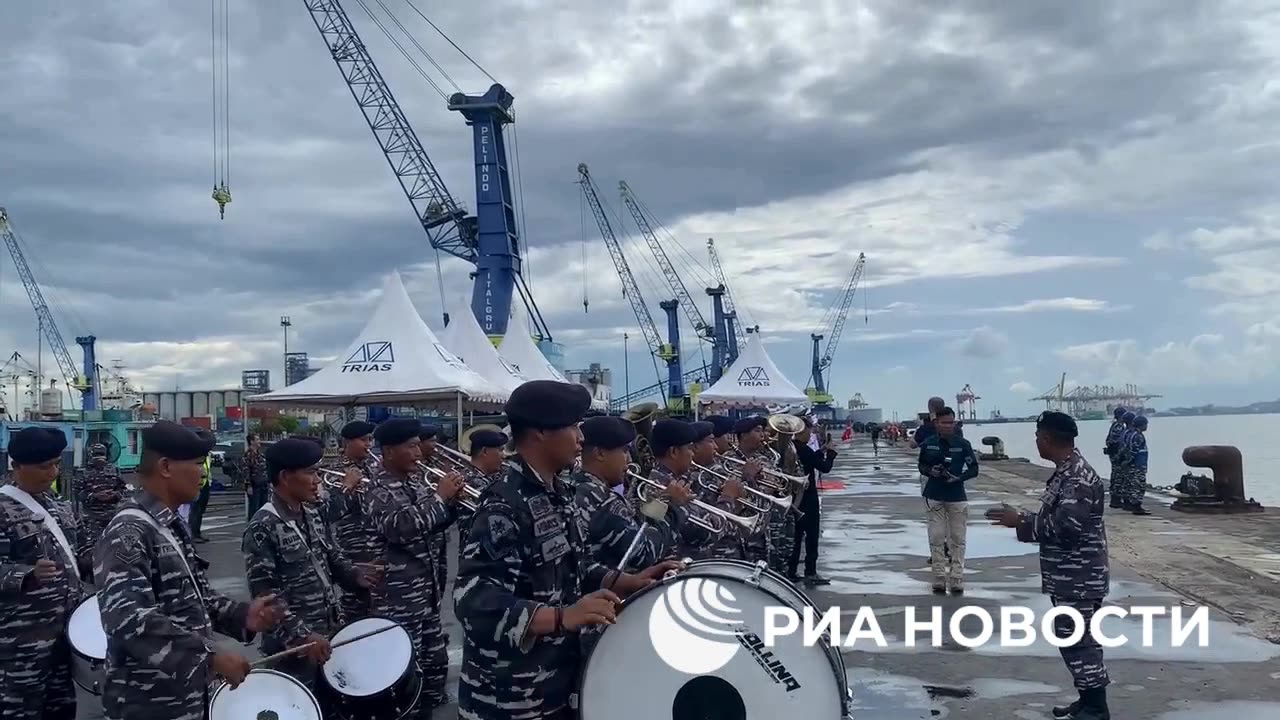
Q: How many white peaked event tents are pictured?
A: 4